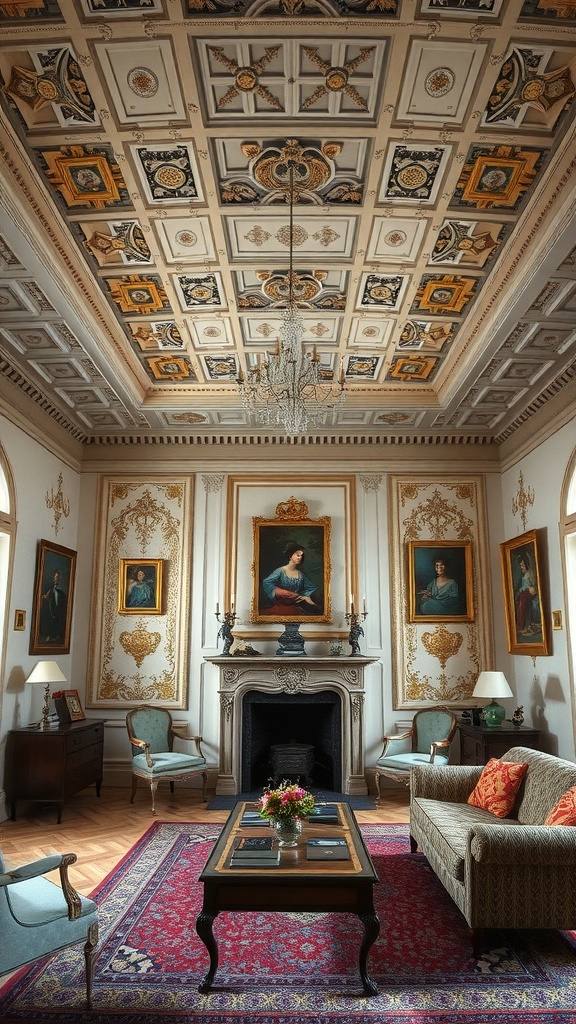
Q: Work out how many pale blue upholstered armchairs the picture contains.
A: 3